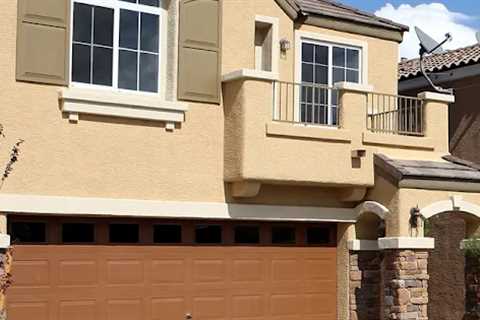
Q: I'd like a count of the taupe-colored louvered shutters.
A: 2